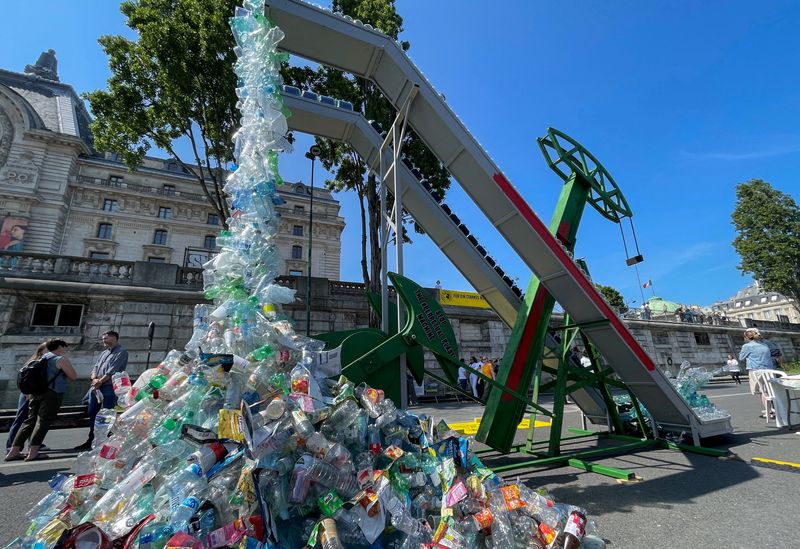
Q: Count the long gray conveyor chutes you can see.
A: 2